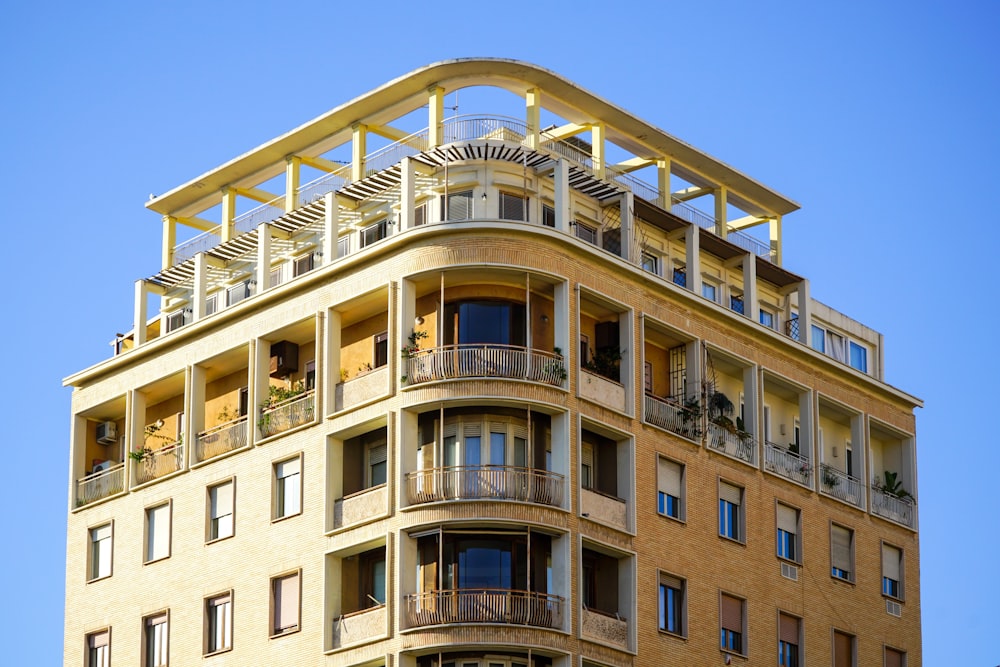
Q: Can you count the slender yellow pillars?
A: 10